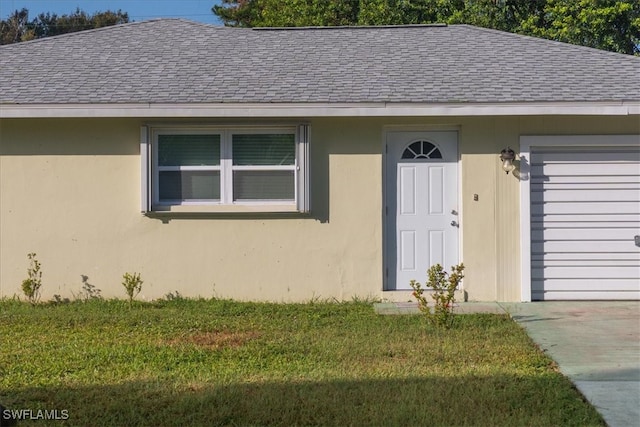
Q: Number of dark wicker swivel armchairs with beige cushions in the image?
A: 0